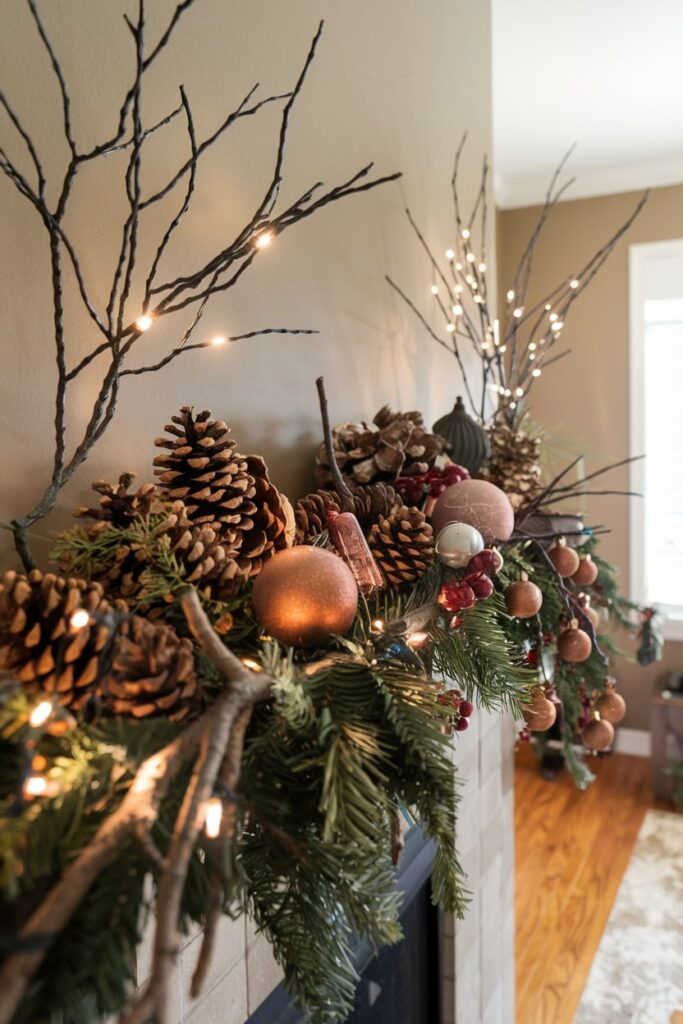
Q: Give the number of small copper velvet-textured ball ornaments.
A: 8